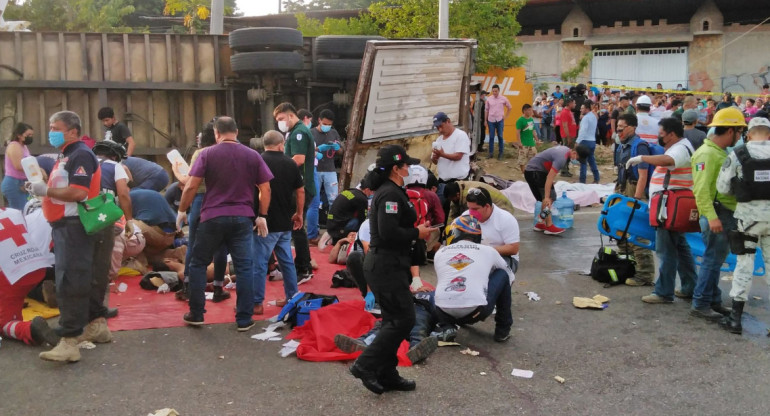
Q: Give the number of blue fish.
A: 0